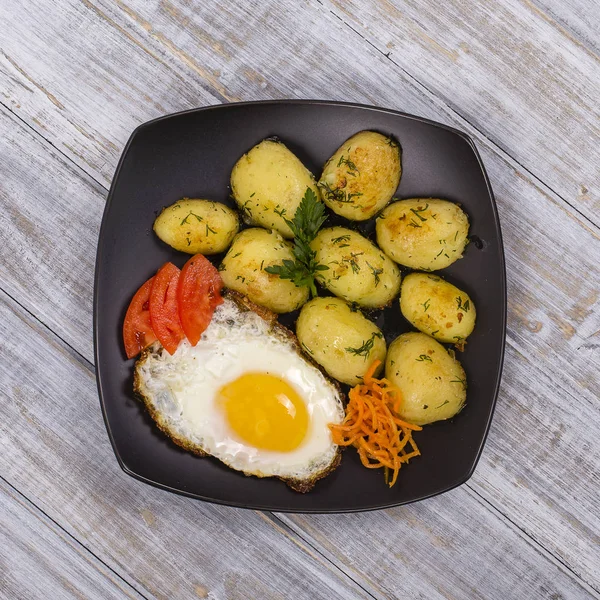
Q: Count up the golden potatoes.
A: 9